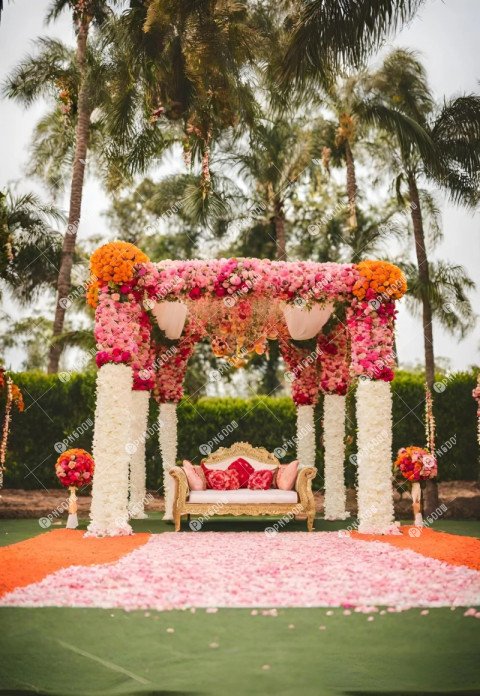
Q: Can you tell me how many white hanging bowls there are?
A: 2